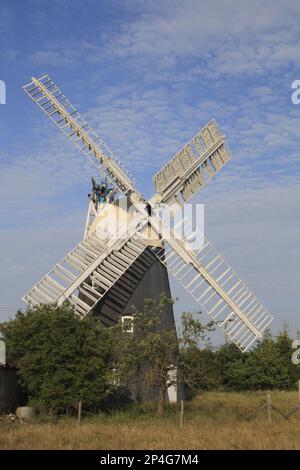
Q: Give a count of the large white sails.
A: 4